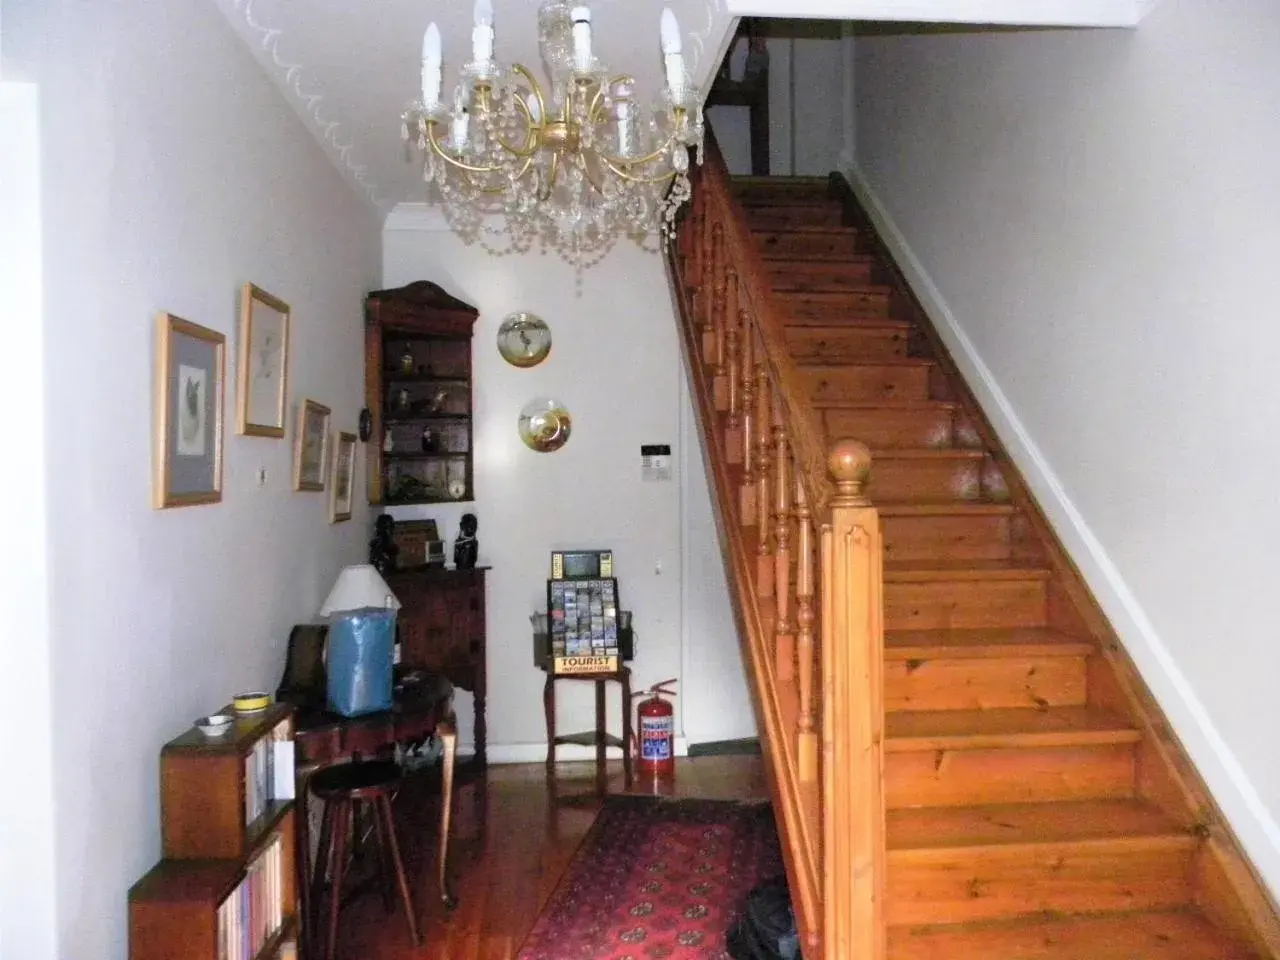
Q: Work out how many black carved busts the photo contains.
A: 2